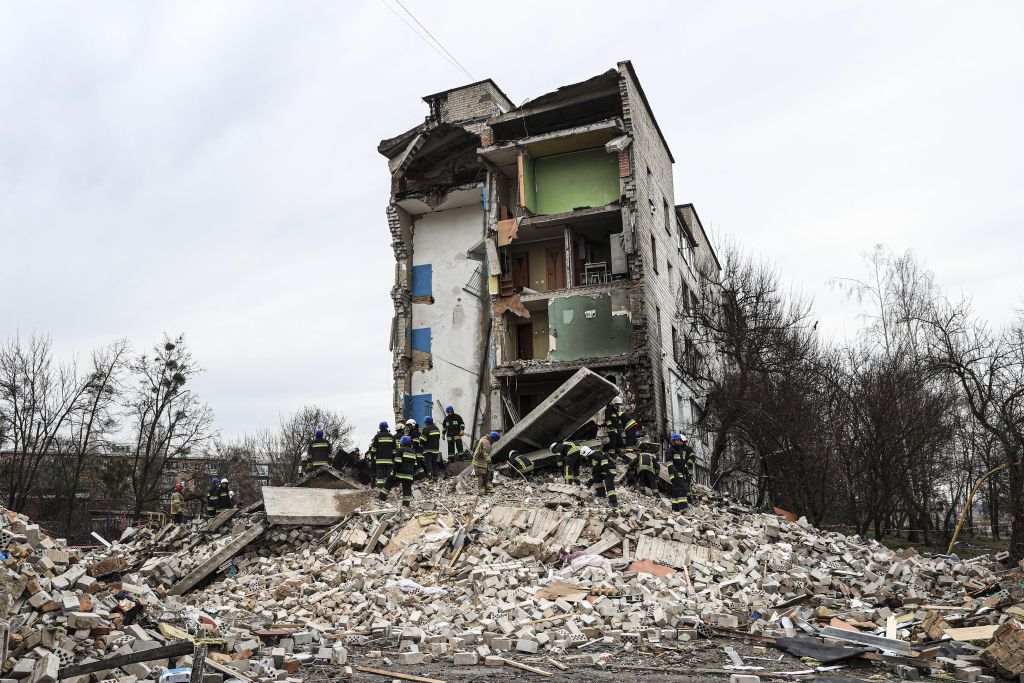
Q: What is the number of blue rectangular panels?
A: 3